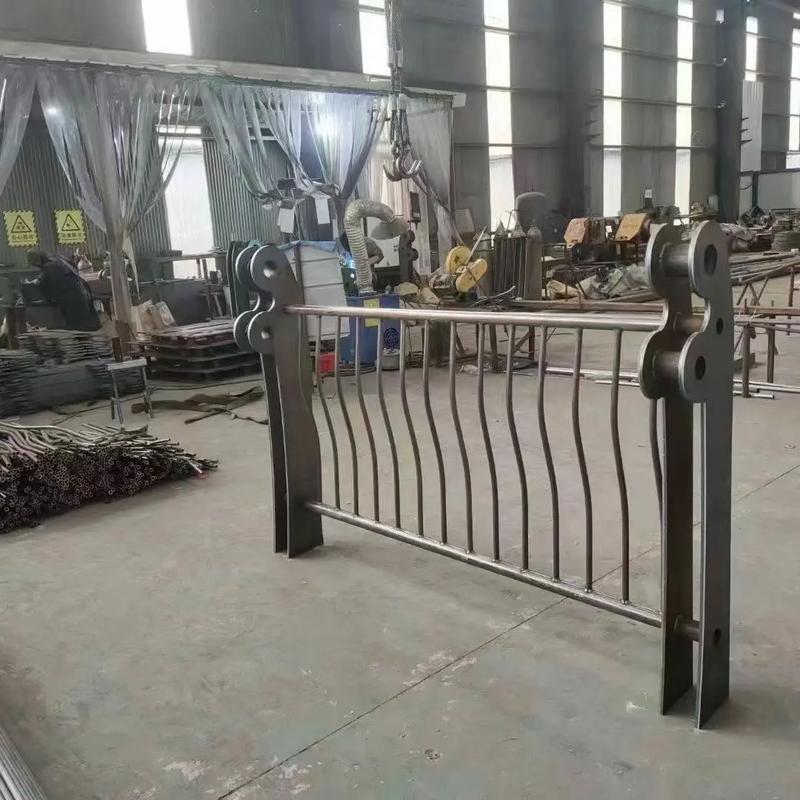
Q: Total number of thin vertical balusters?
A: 14